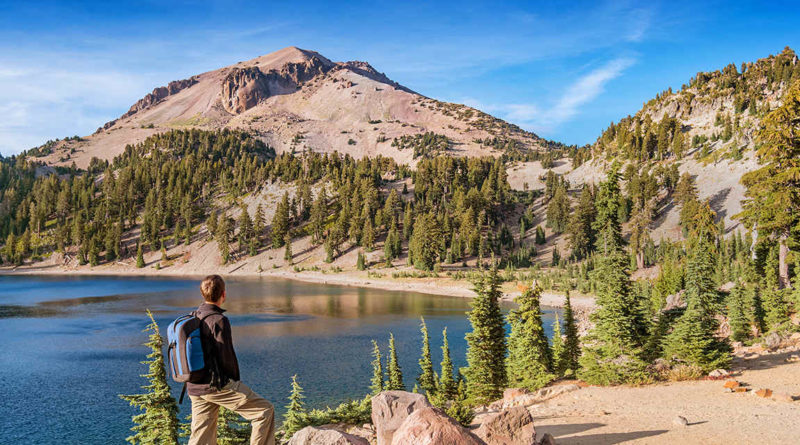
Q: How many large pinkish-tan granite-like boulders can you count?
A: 4